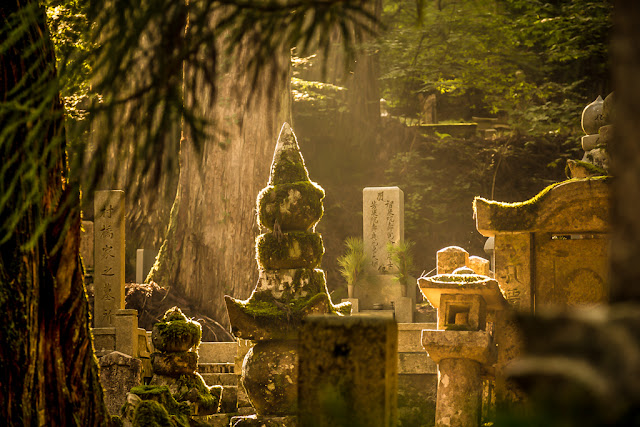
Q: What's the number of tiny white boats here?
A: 0